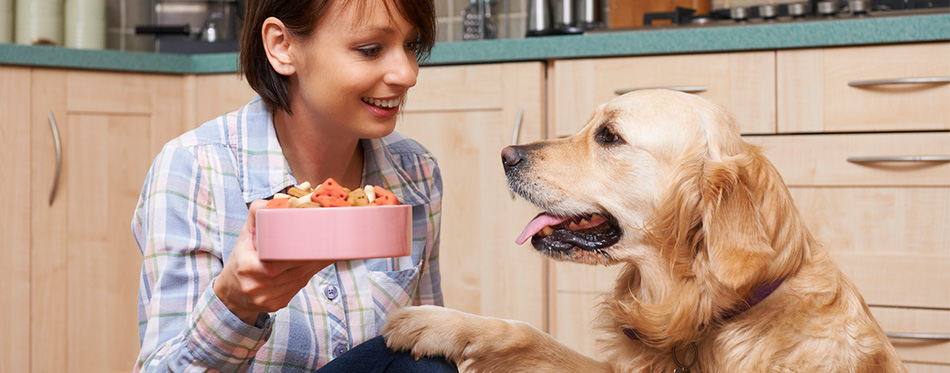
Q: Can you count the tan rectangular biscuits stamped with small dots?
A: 1